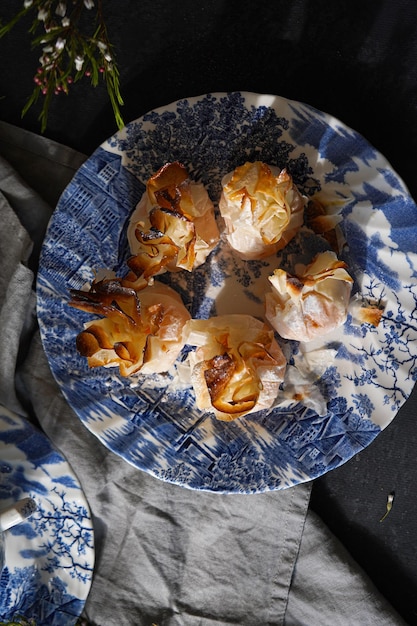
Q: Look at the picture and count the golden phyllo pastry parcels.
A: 5